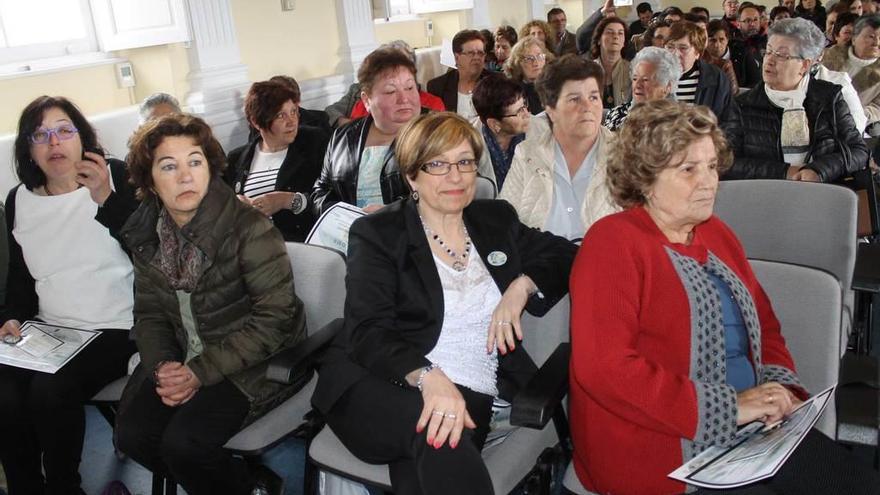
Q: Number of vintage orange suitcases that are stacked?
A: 0